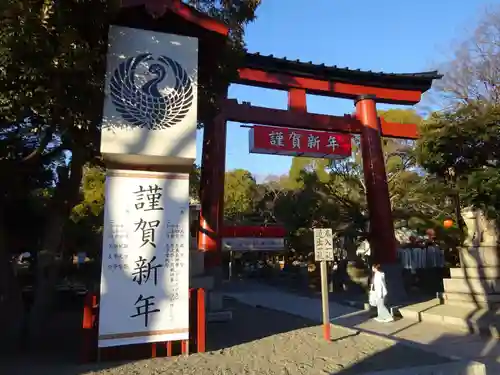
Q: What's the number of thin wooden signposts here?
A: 1